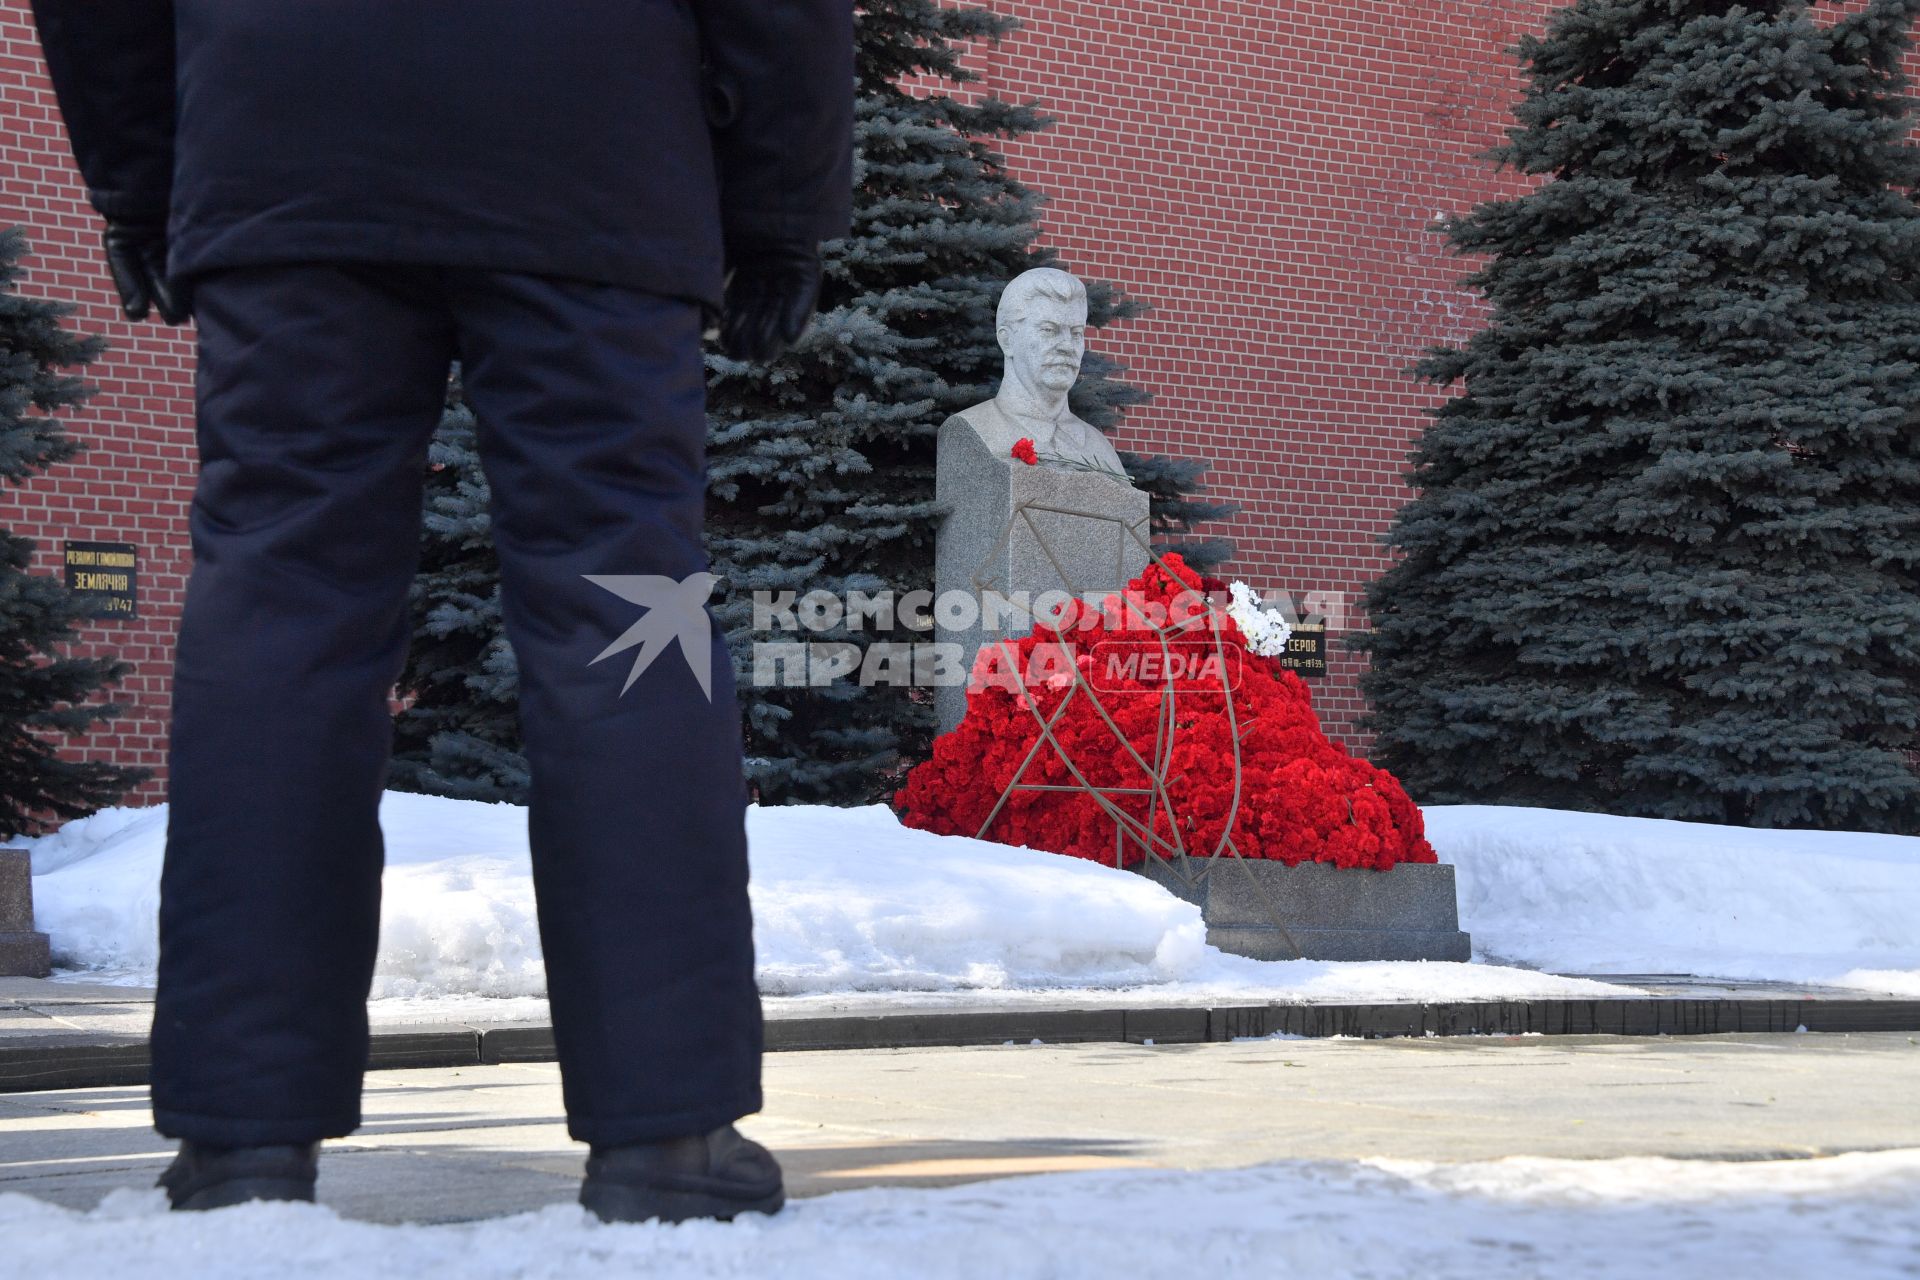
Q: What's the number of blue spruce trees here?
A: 3